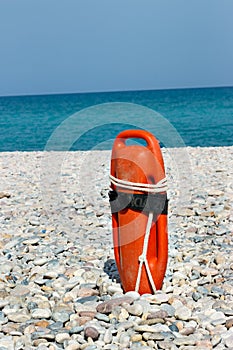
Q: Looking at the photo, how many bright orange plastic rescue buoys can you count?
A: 1